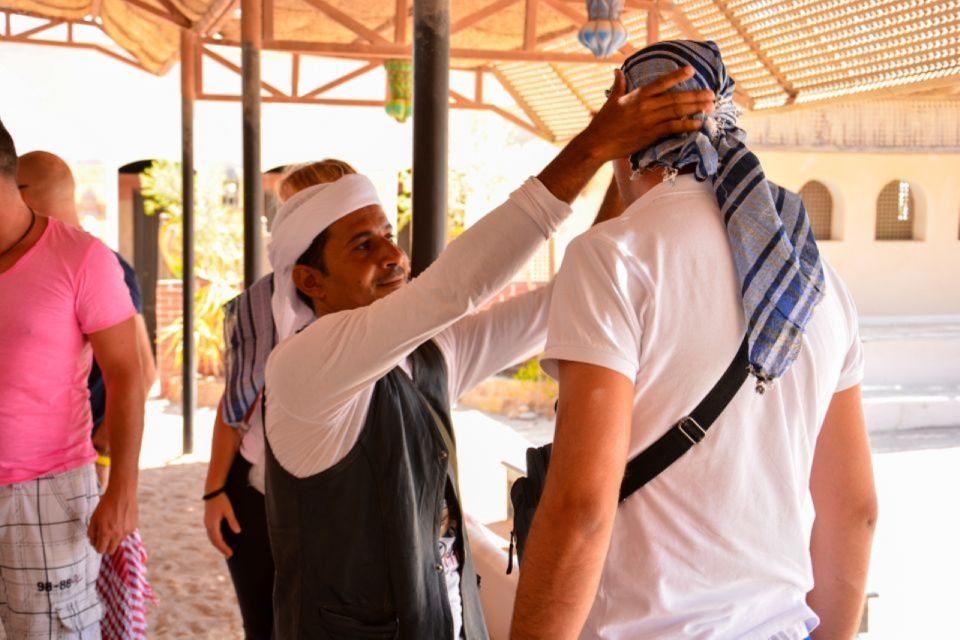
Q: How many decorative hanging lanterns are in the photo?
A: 2